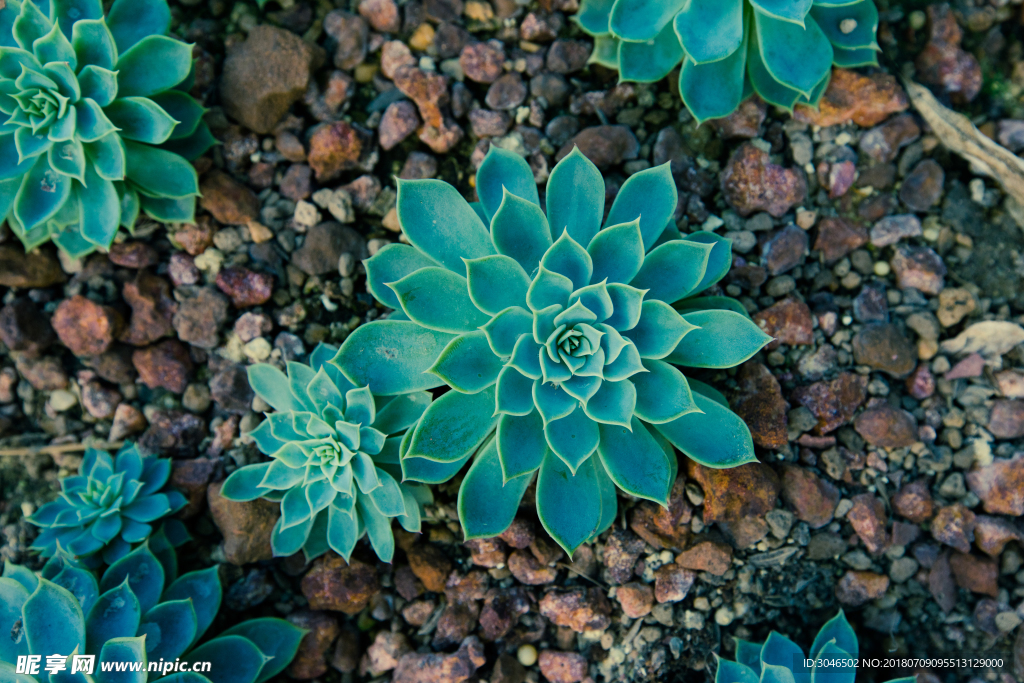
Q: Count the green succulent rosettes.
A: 7